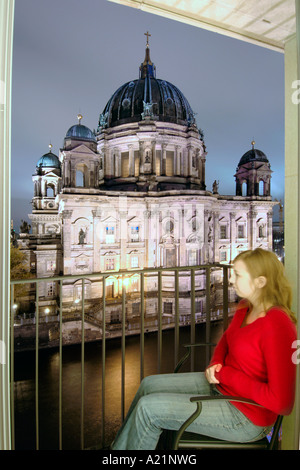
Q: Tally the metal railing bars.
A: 12